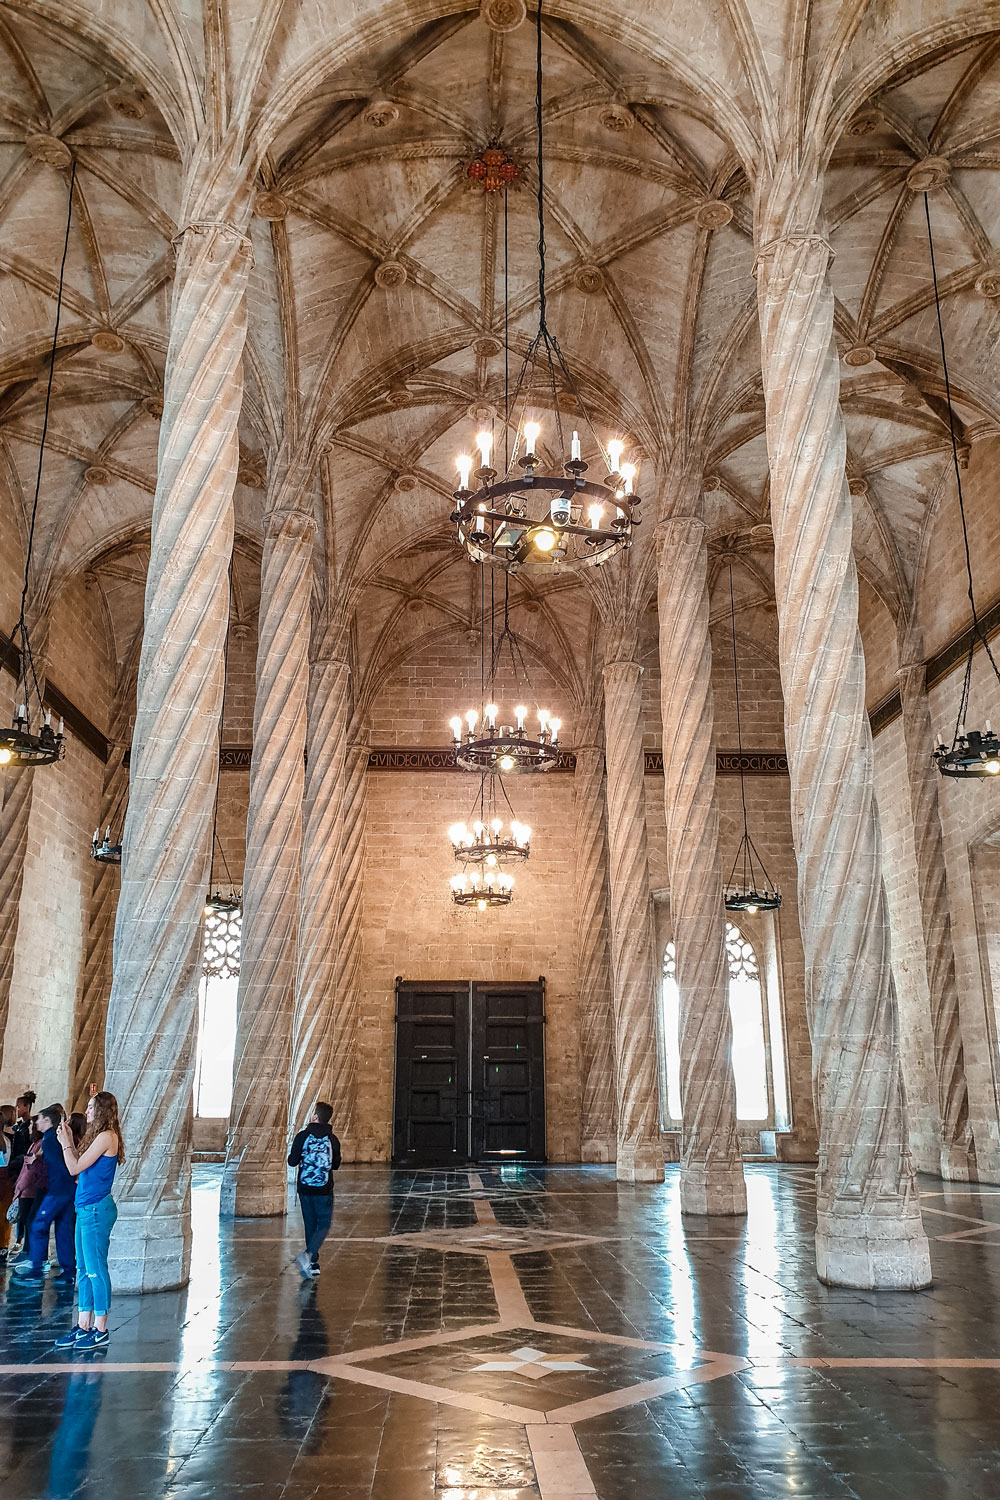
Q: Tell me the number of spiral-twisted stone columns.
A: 11